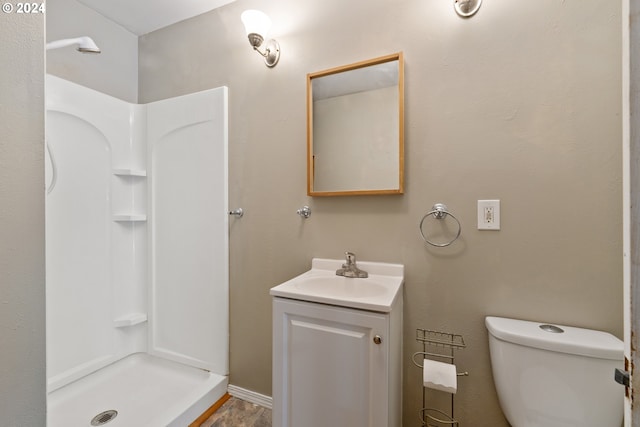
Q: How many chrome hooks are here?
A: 2